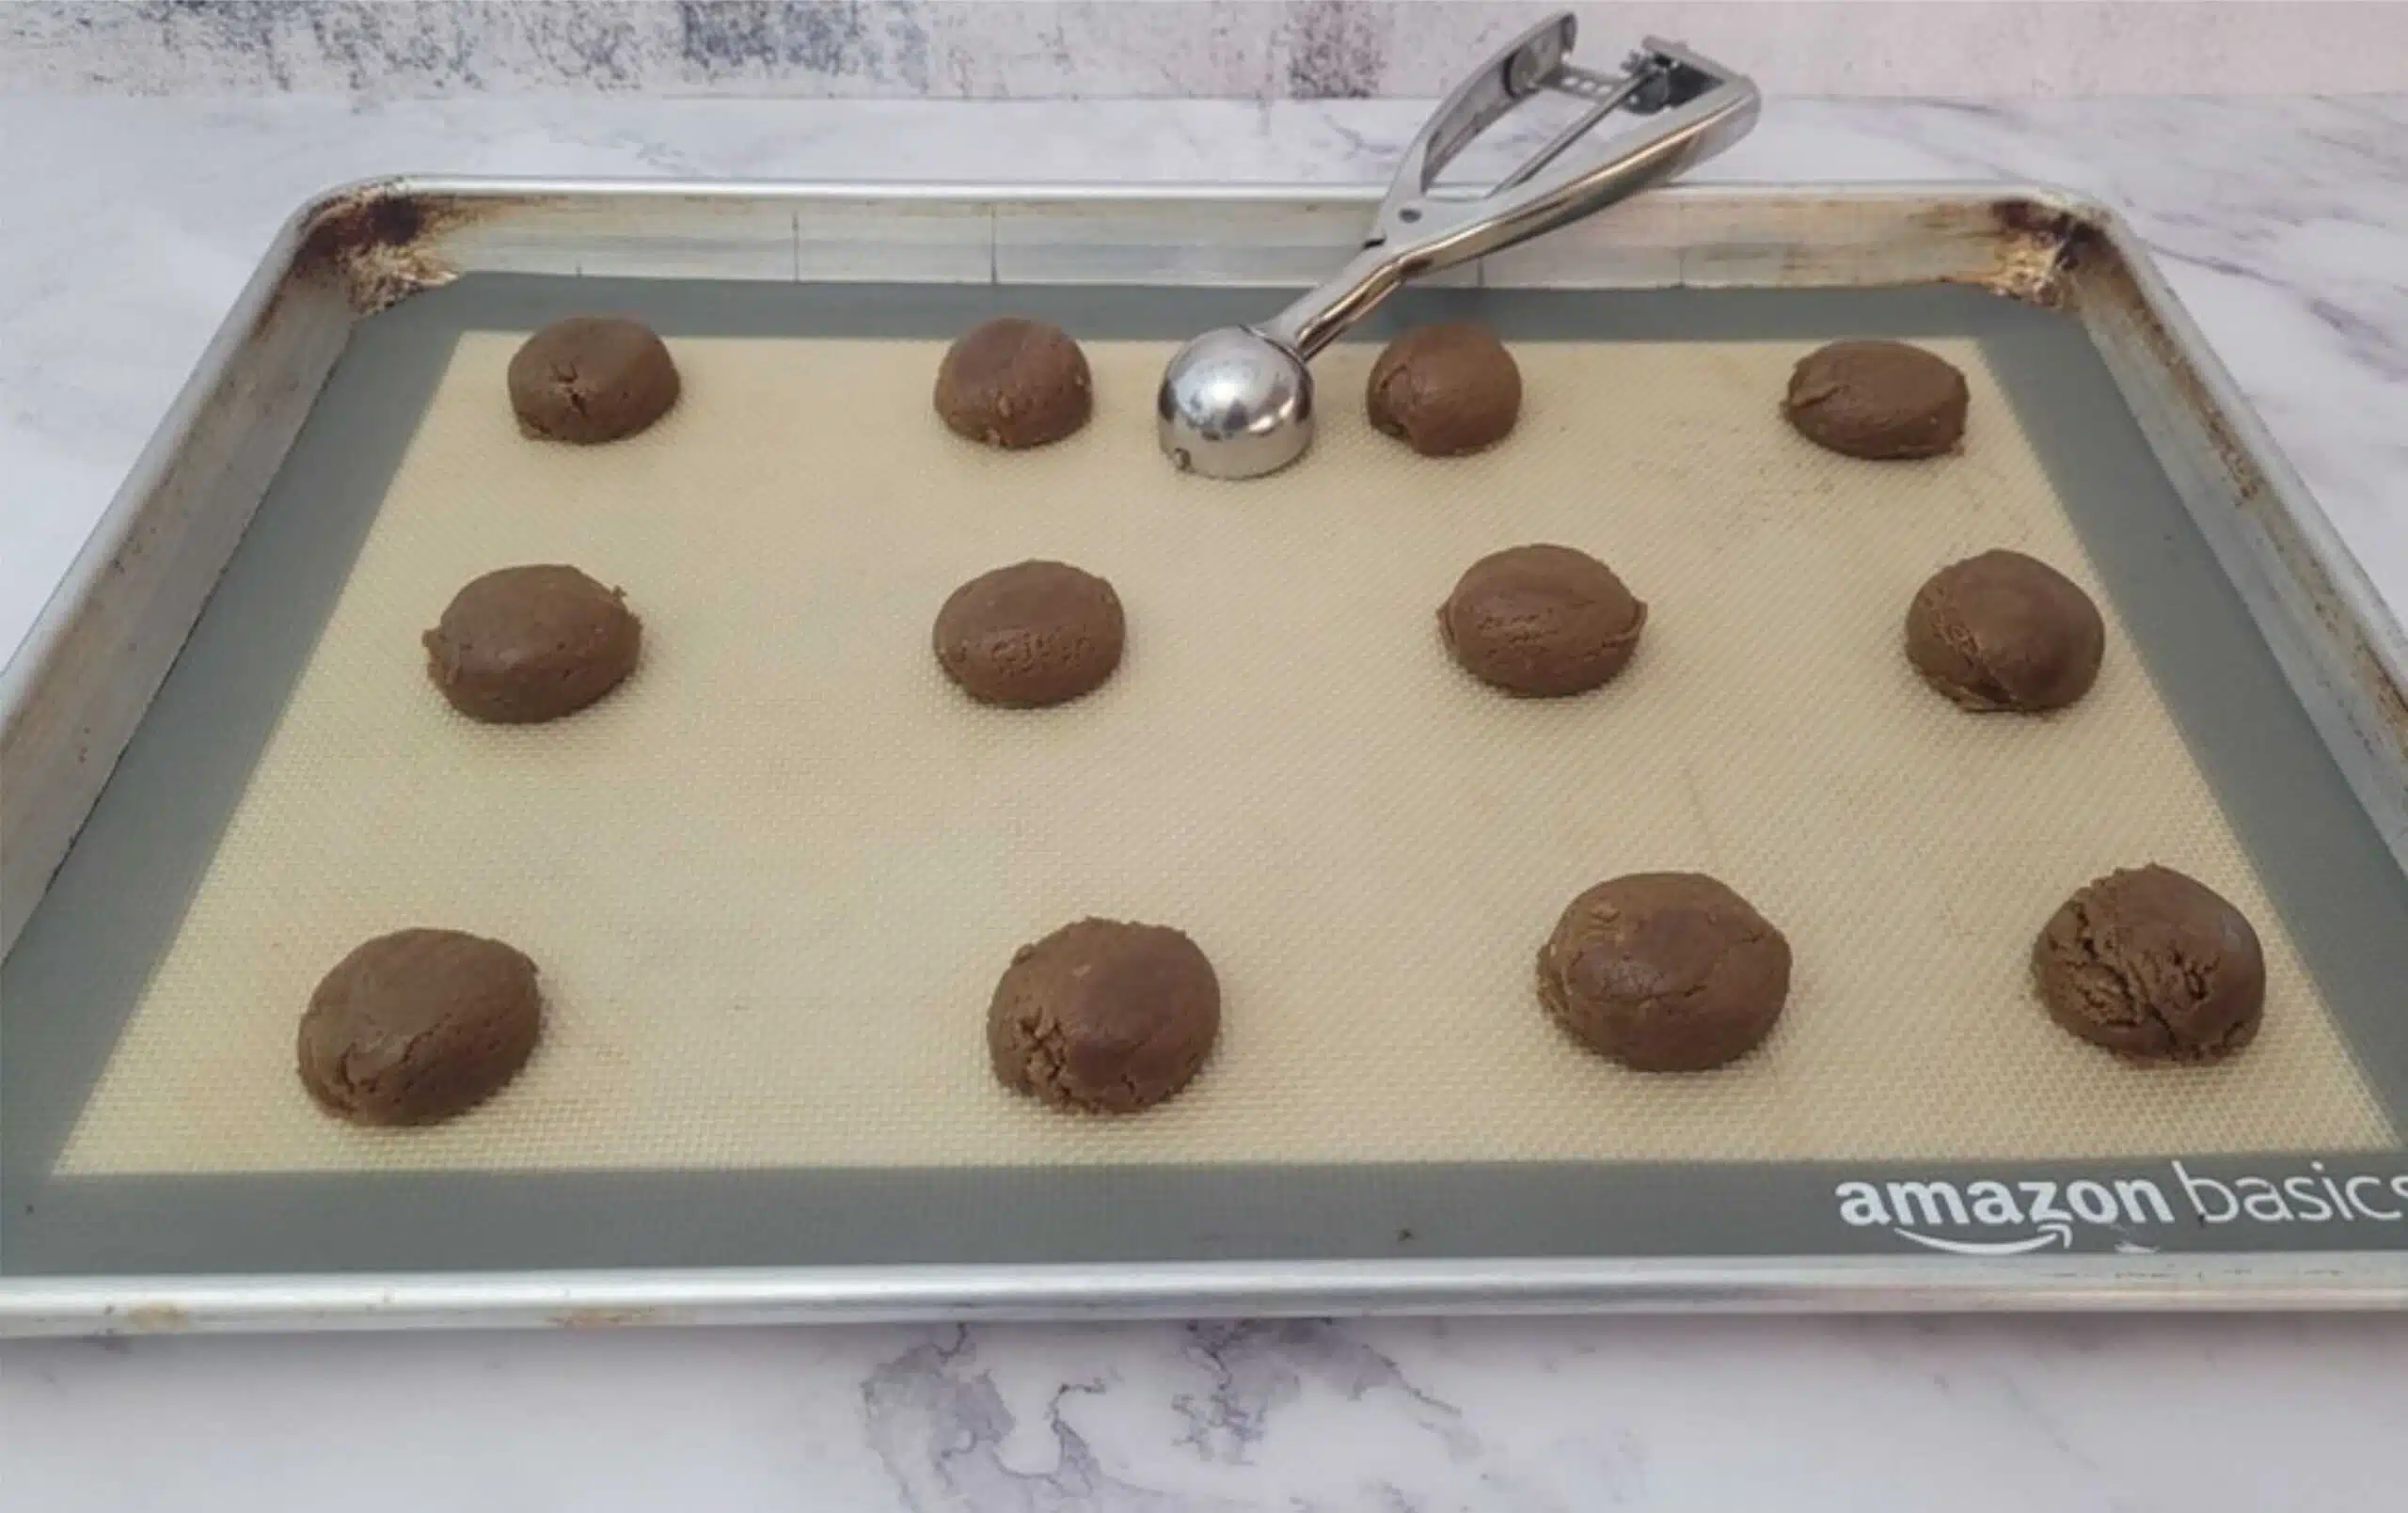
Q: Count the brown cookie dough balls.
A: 12